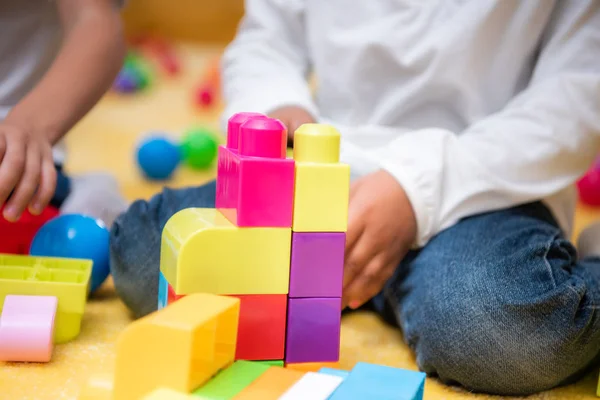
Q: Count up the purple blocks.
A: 2